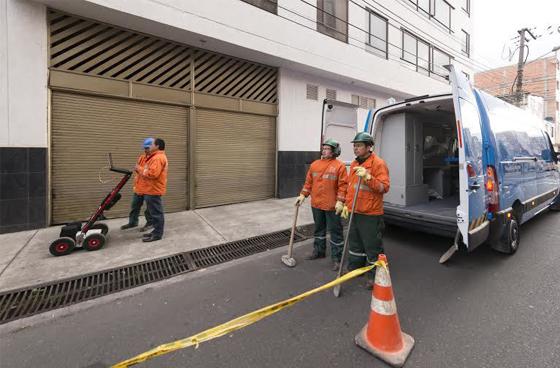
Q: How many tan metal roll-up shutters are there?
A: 2